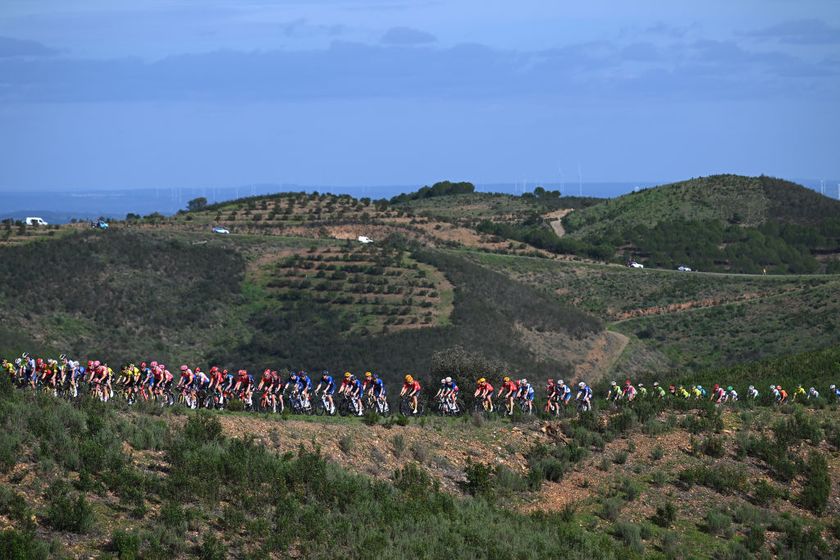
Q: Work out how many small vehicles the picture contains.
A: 6